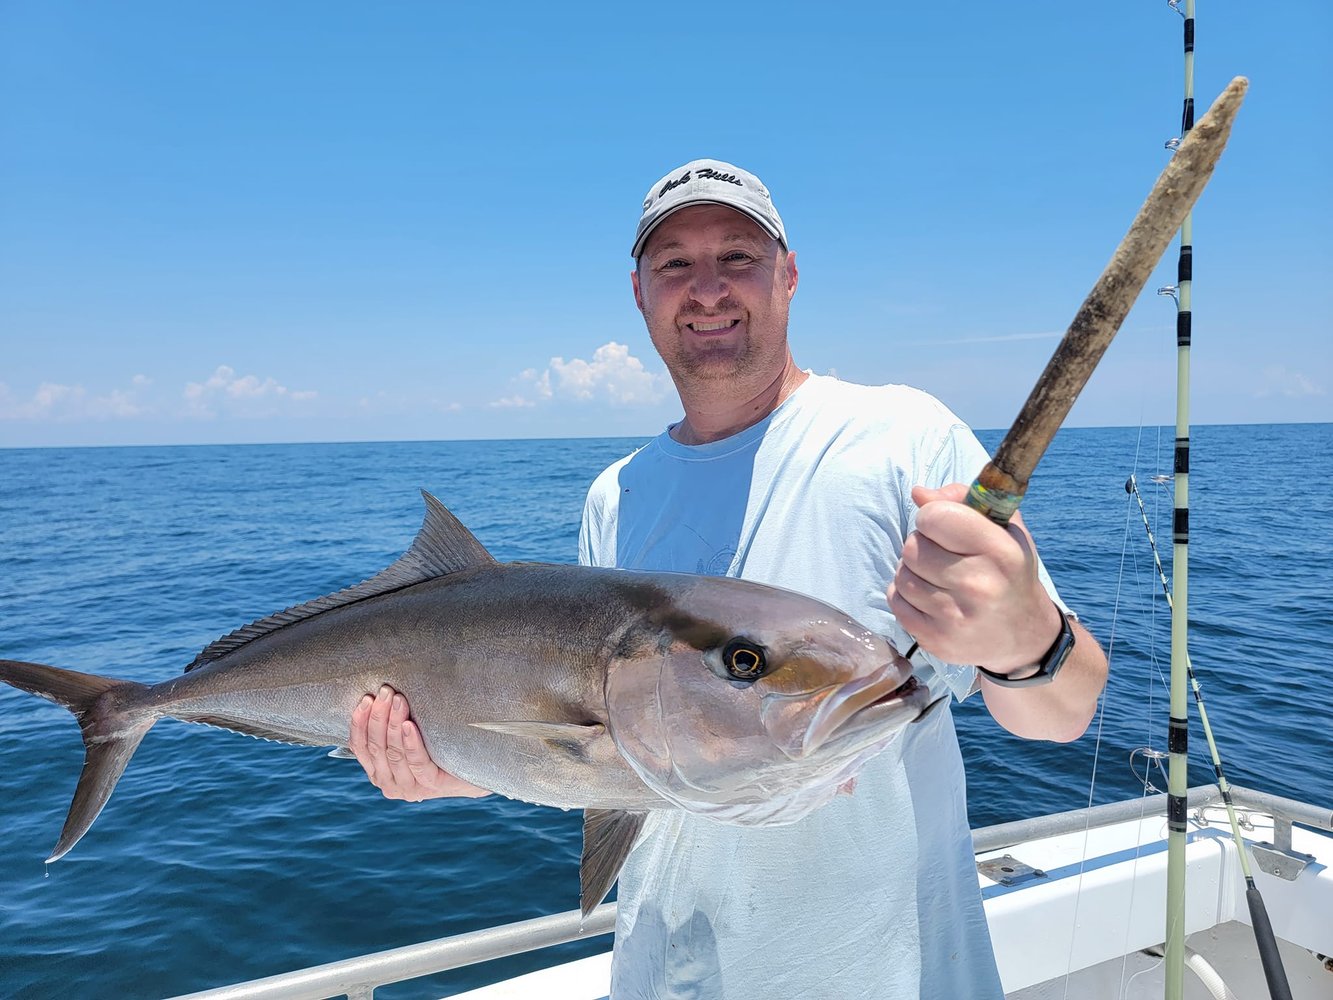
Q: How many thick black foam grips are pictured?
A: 1